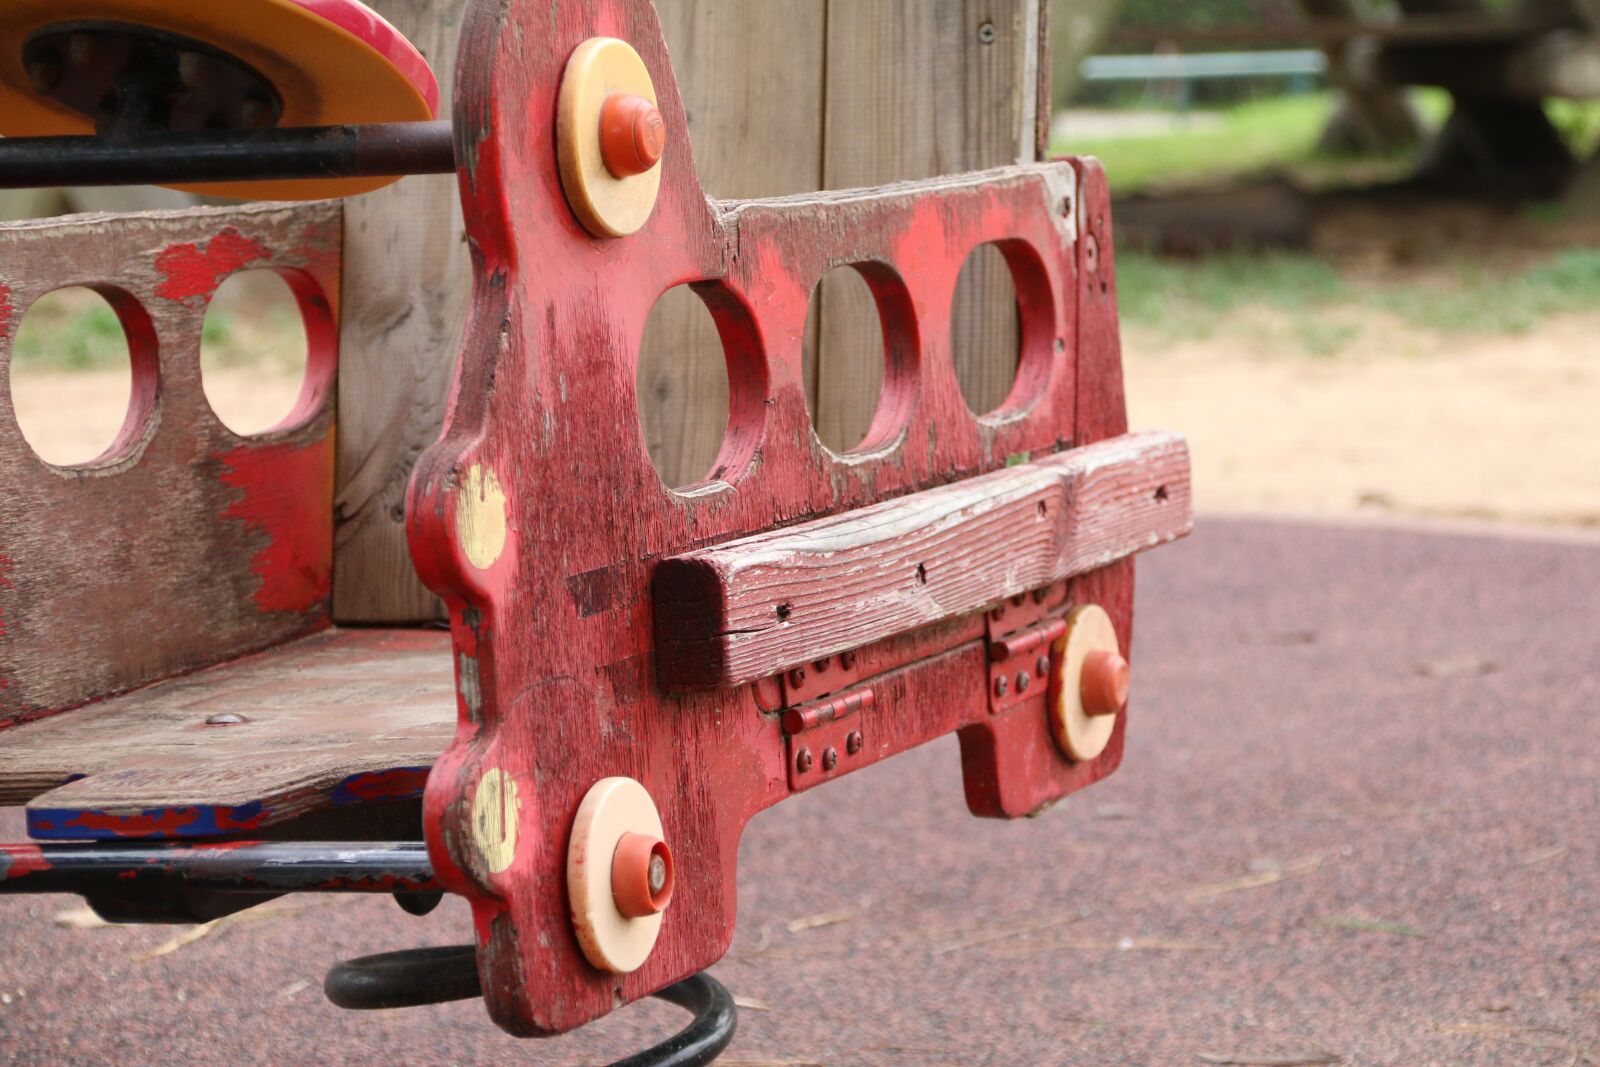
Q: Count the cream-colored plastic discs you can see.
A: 3